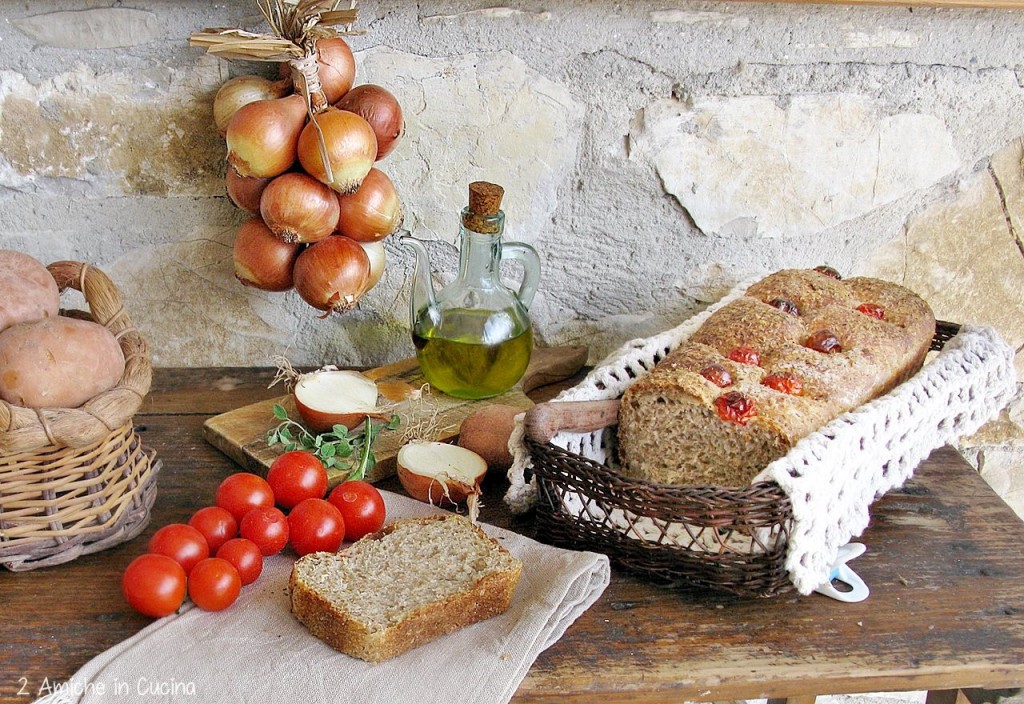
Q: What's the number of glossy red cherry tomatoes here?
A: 10